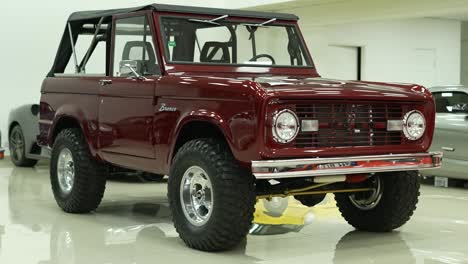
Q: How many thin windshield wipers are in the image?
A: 2